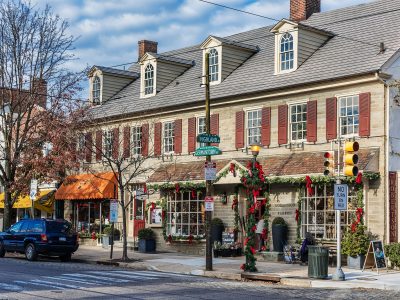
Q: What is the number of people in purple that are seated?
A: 1